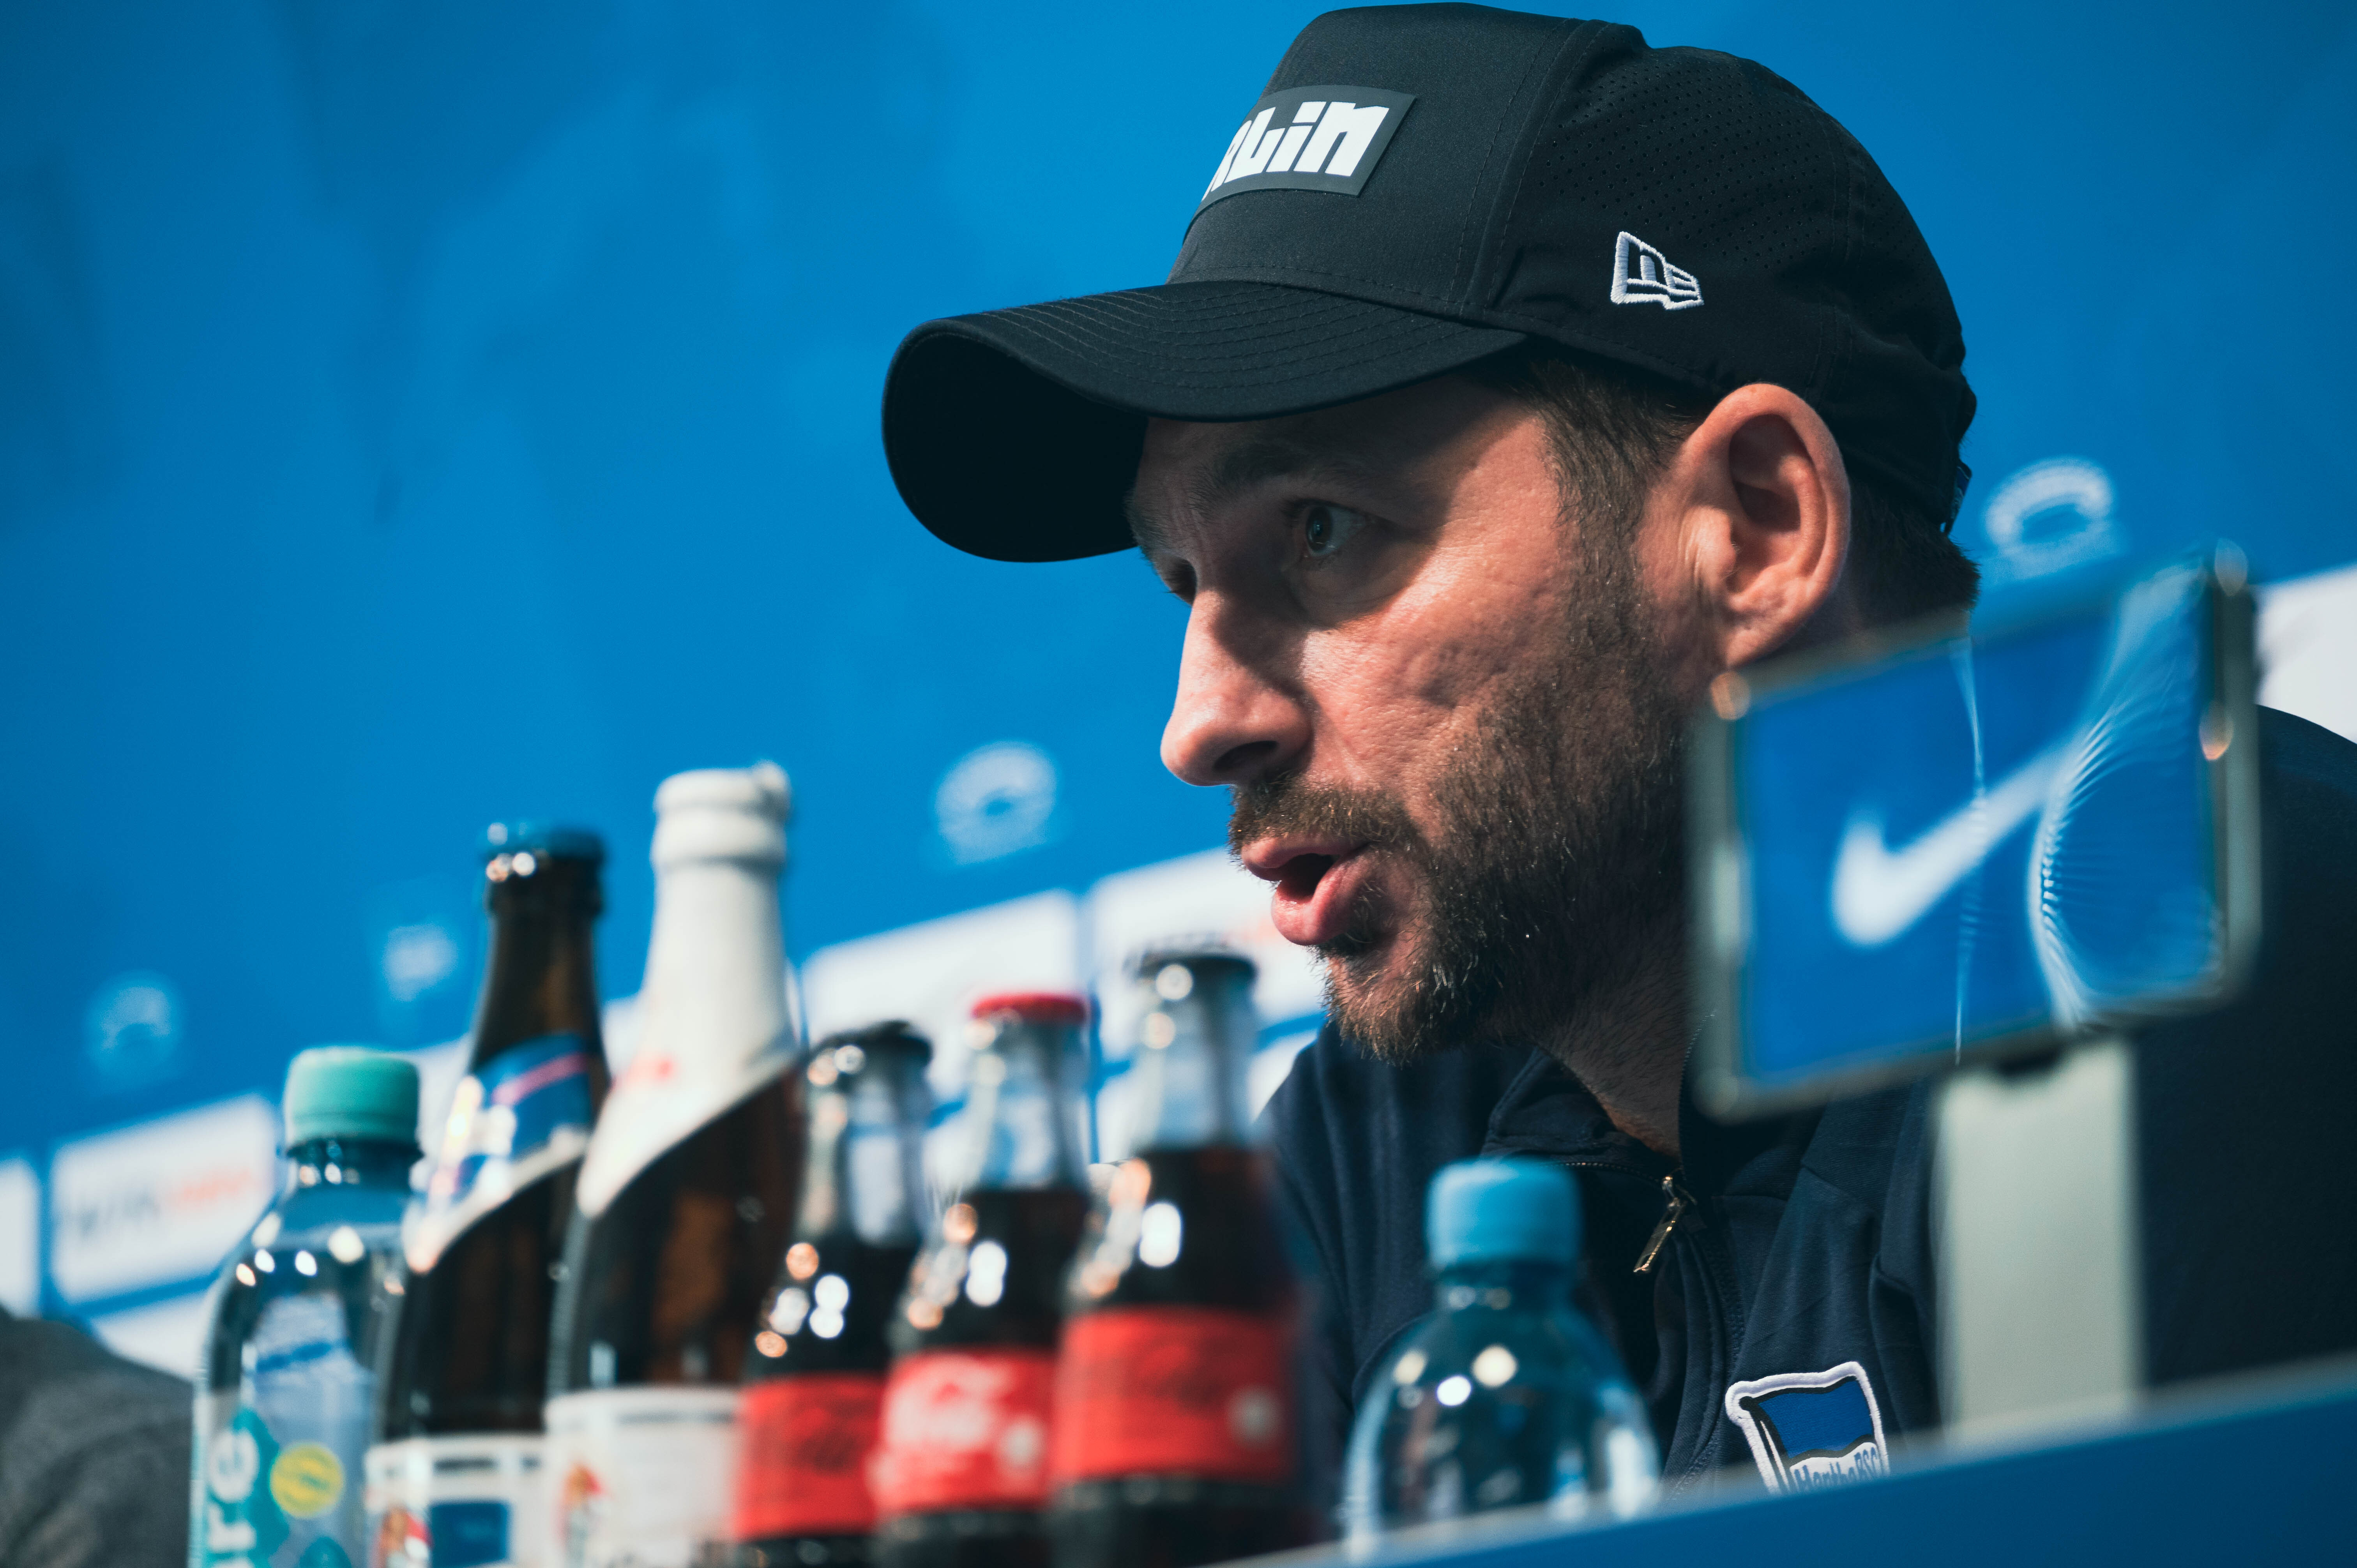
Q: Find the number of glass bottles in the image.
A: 5